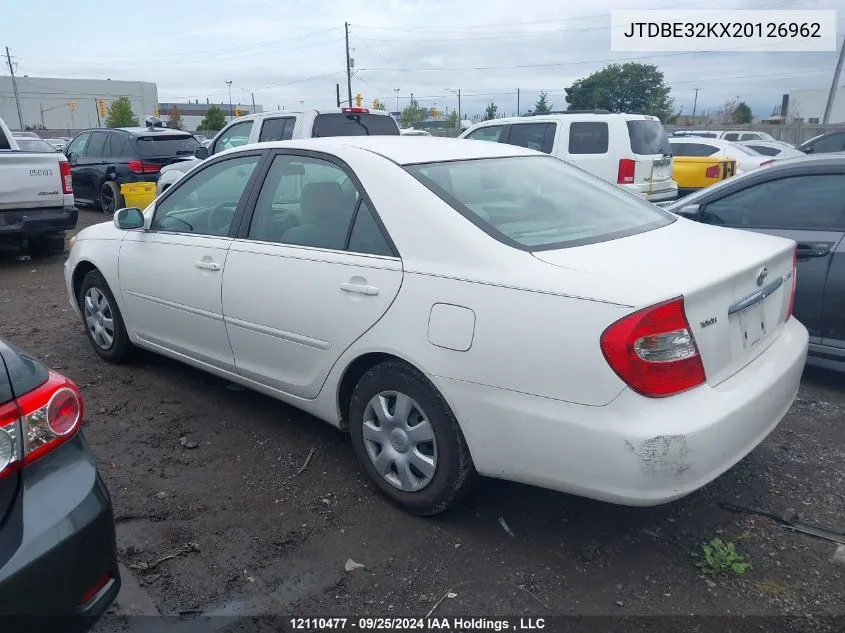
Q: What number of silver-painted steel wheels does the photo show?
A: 2